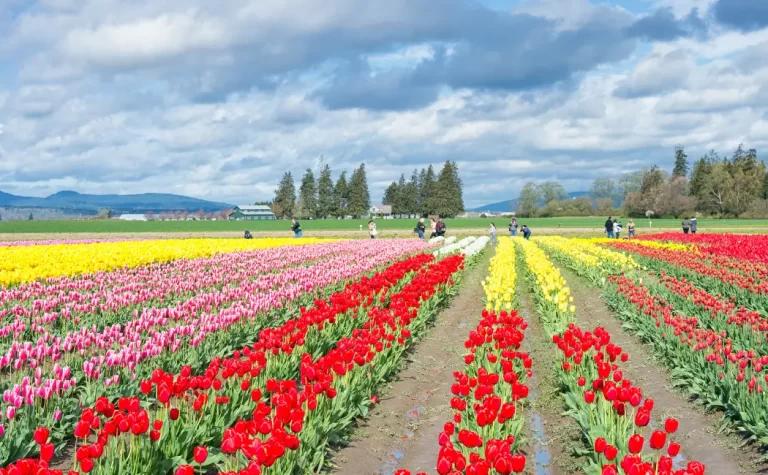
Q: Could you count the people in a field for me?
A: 14